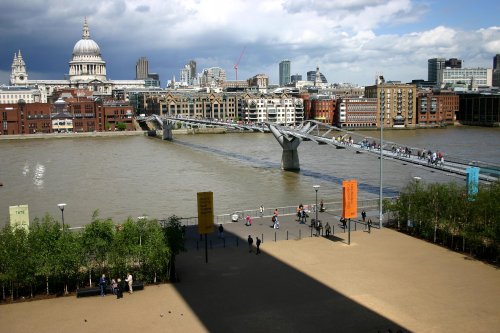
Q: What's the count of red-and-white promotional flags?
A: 0